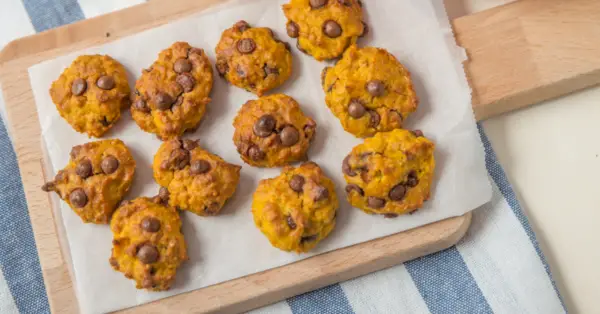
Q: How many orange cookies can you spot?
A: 11